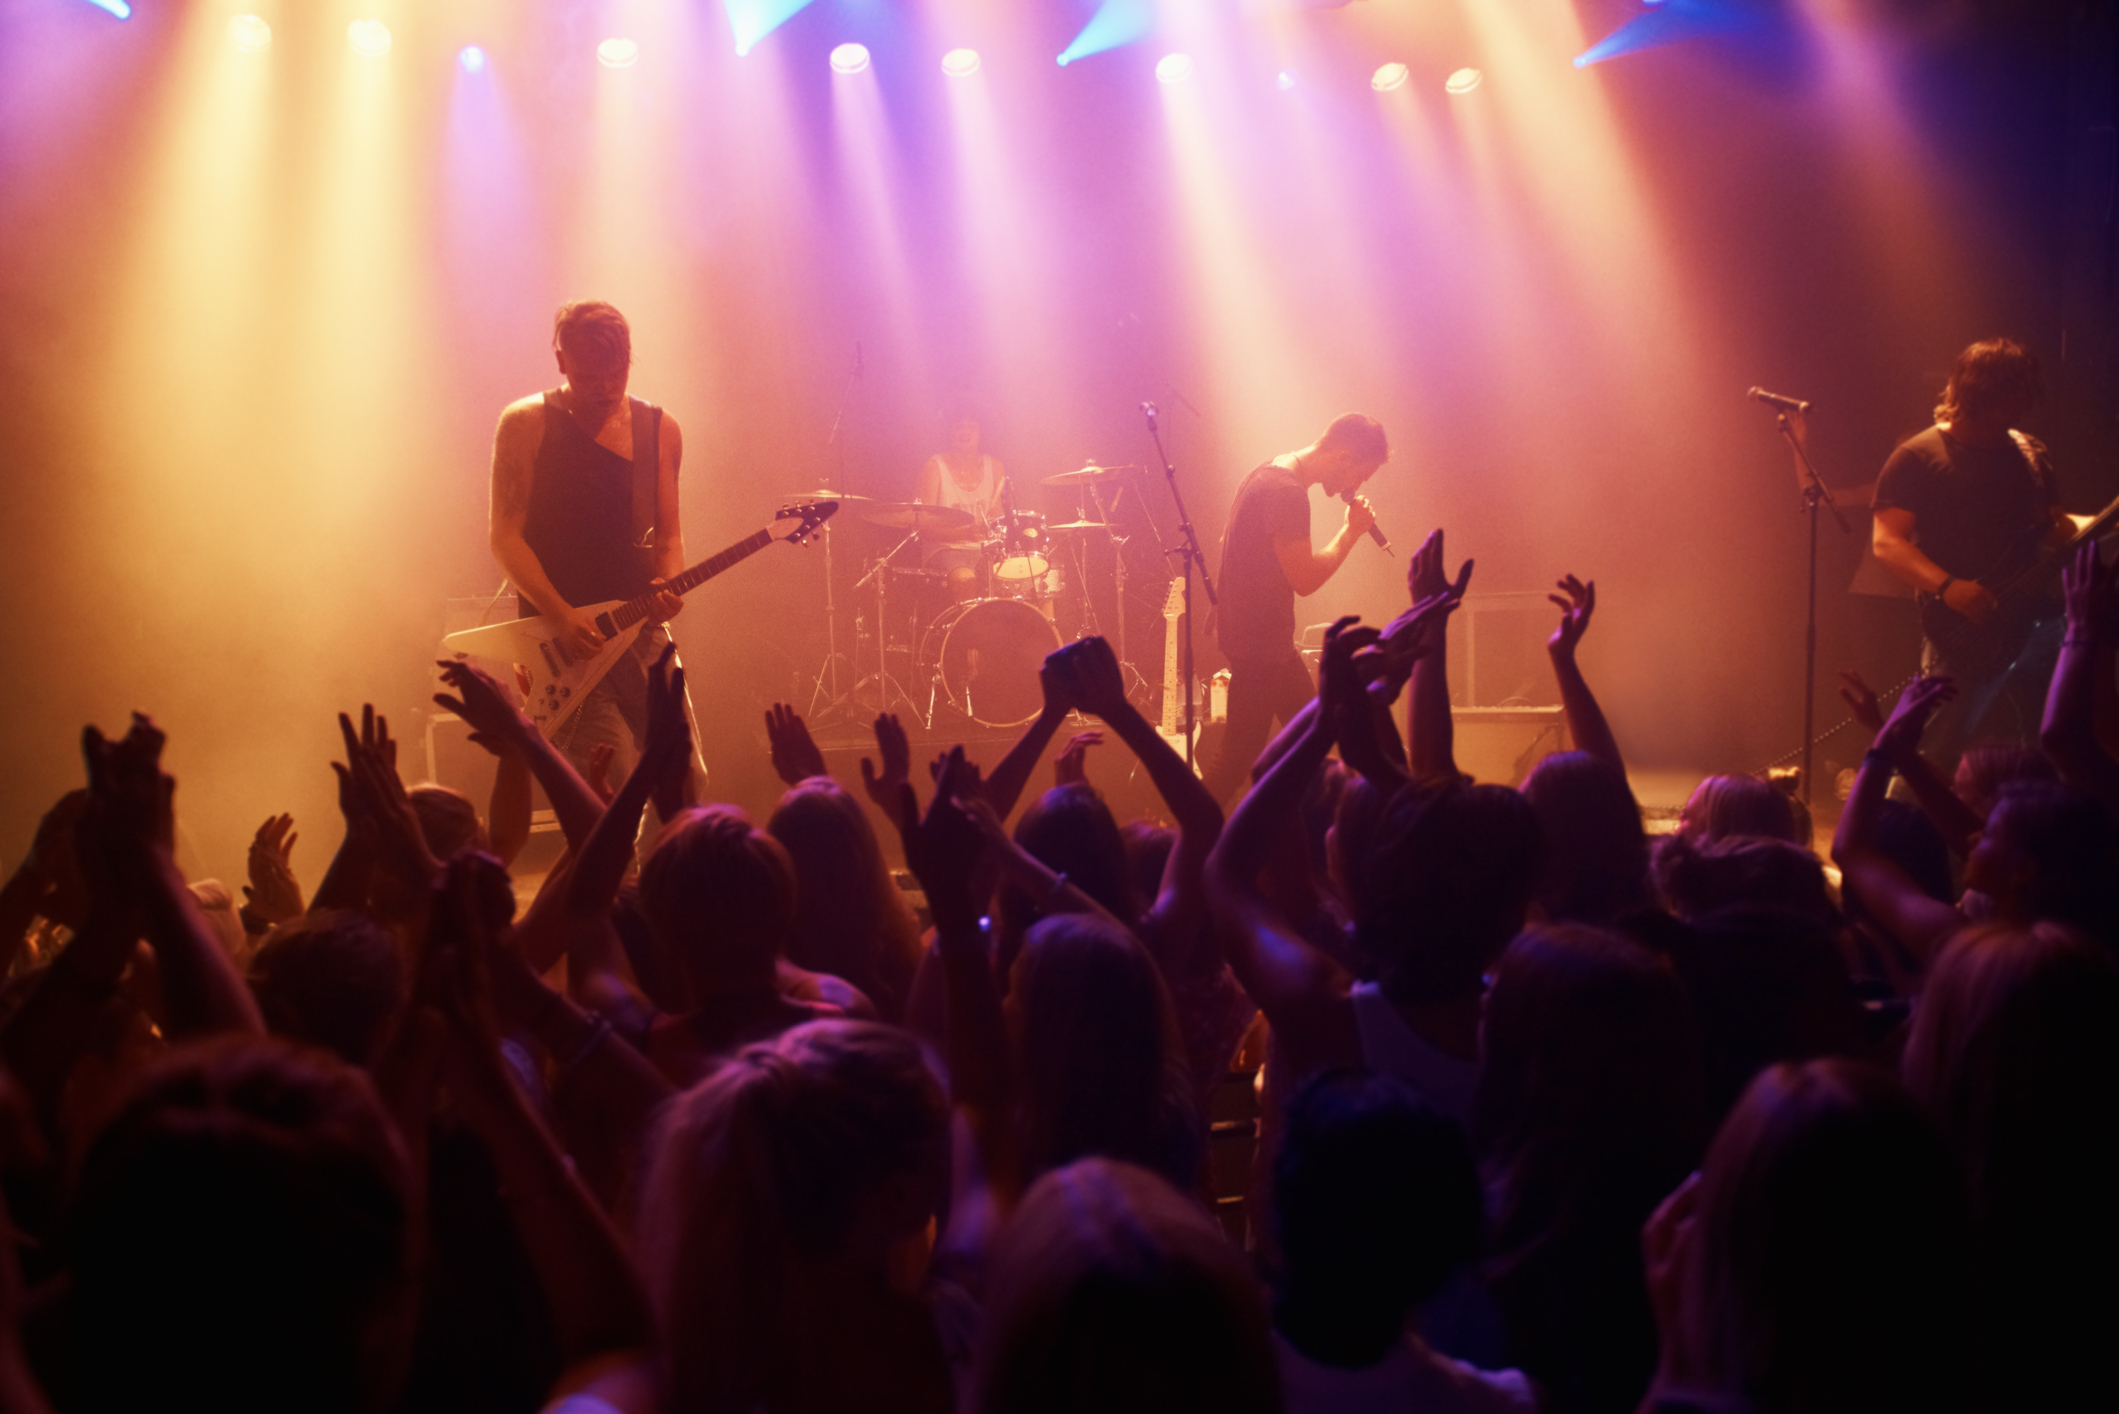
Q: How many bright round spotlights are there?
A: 8